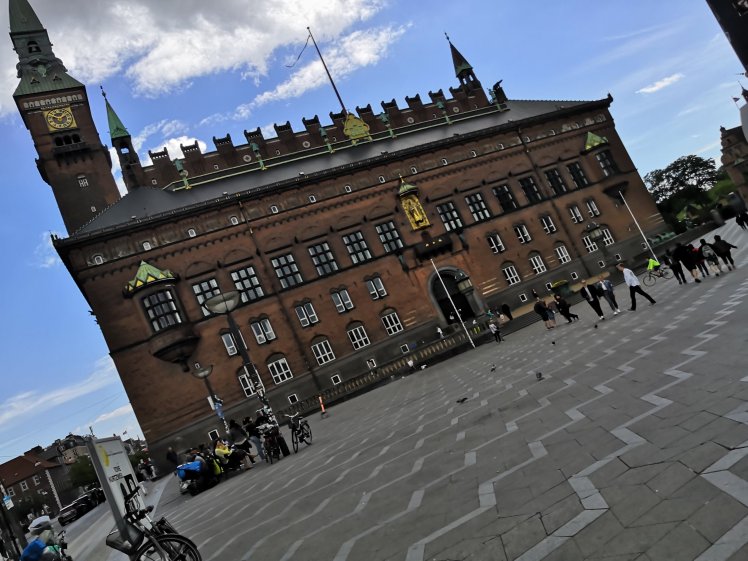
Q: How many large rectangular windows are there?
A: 14